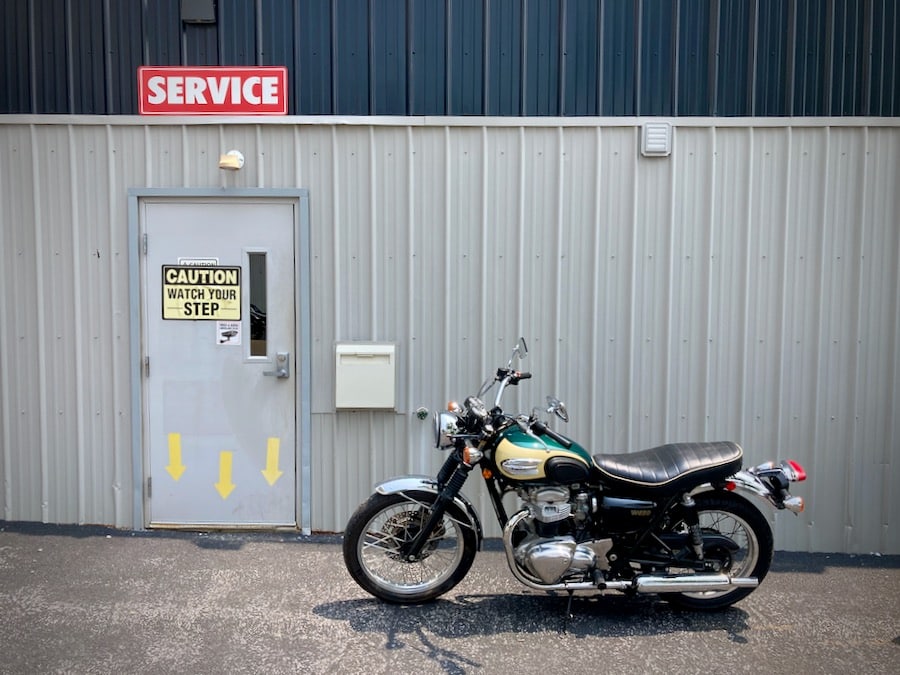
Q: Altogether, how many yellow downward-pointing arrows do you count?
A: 3